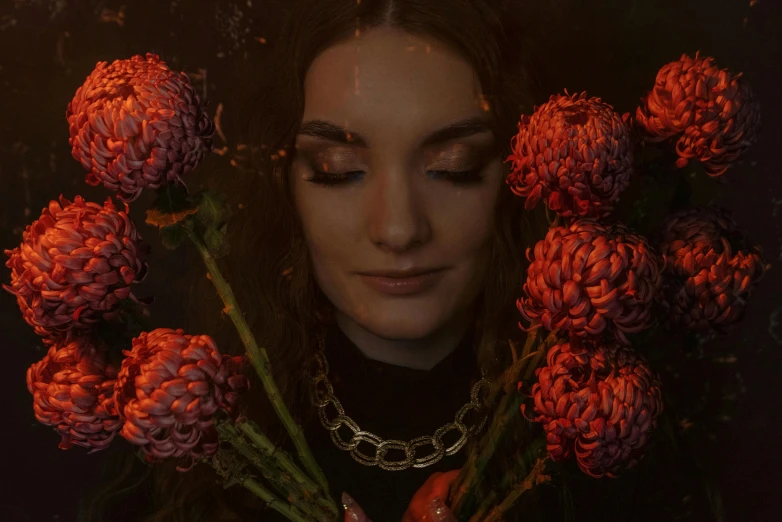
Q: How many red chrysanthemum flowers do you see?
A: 9